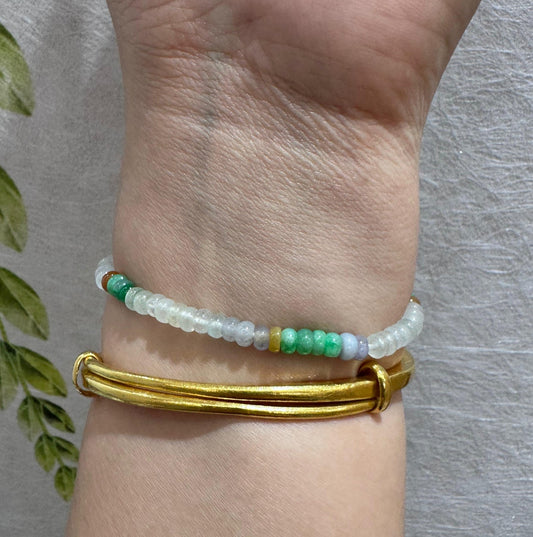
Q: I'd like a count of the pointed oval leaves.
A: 10